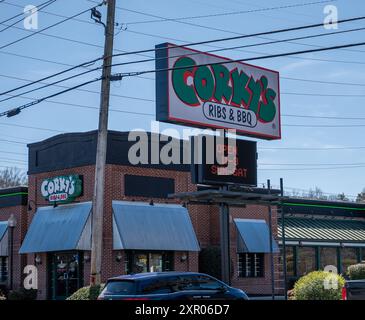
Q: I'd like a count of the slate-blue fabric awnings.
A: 4